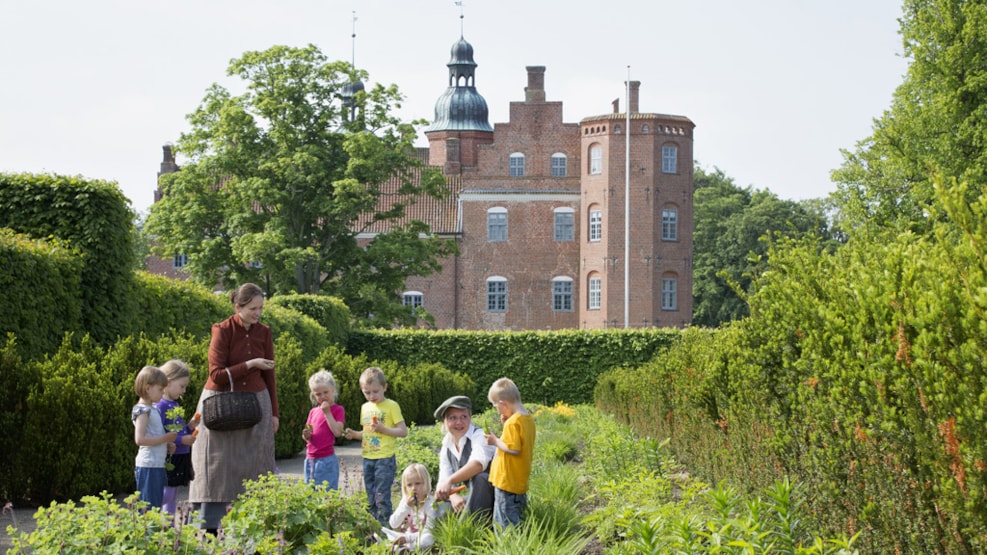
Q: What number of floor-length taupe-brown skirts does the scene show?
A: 1